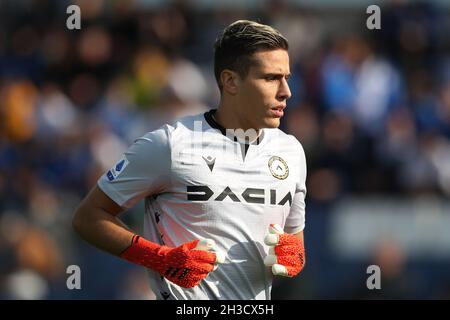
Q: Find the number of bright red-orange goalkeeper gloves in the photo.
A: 2